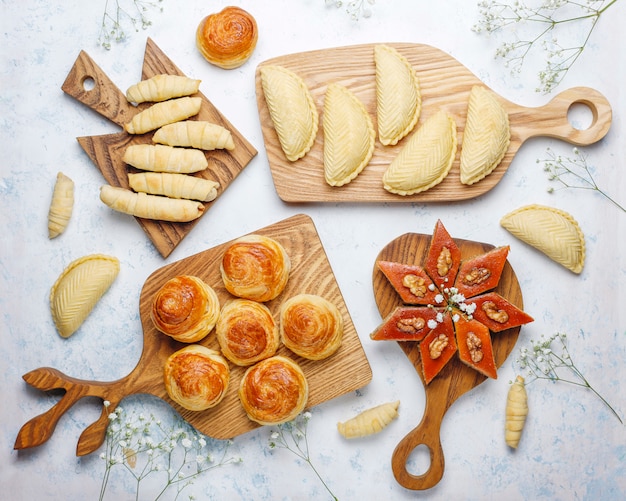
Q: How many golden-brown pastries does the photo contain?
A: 7